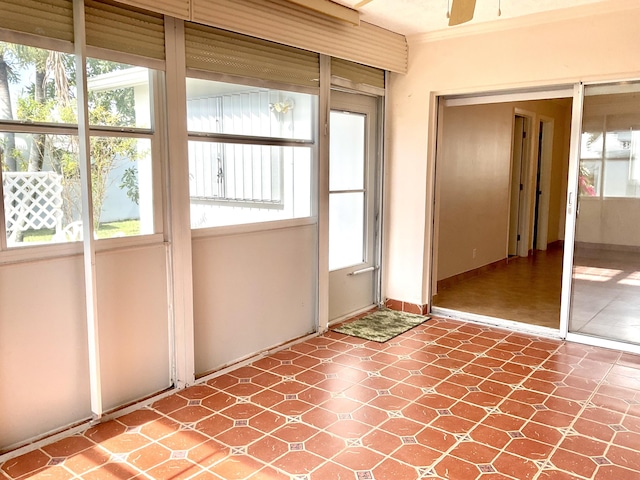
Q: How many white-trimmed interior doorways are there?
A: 2